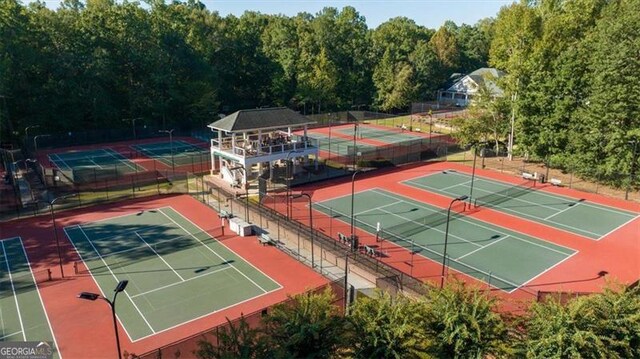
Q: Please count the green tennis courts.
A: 8